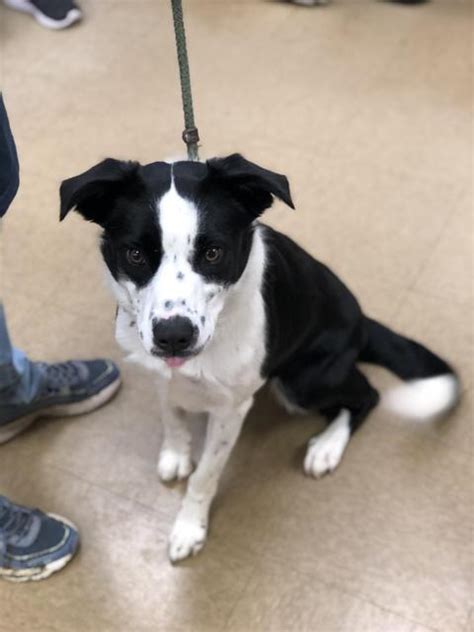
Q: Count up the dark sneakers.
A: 3